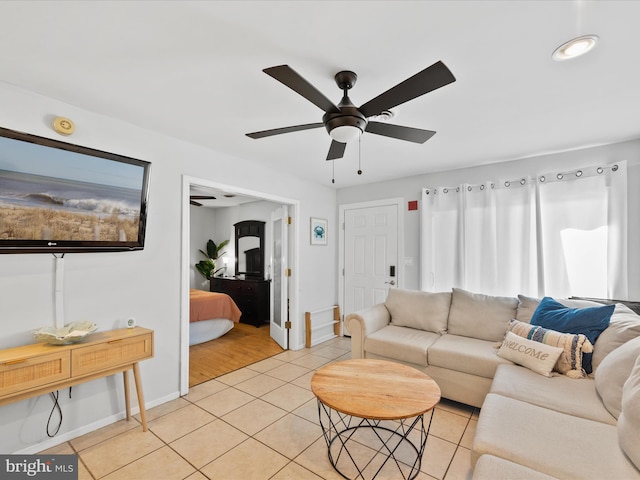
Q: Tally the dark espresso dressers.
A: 1